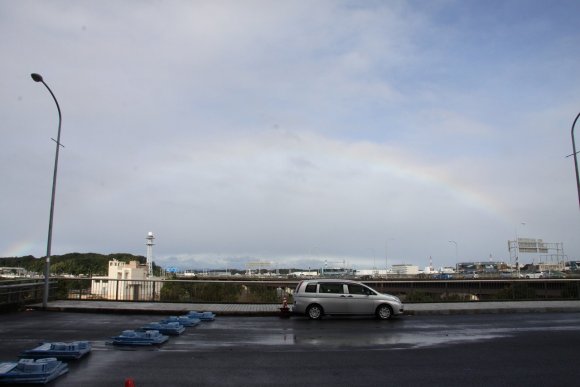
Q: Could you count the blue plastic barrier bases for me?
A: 6